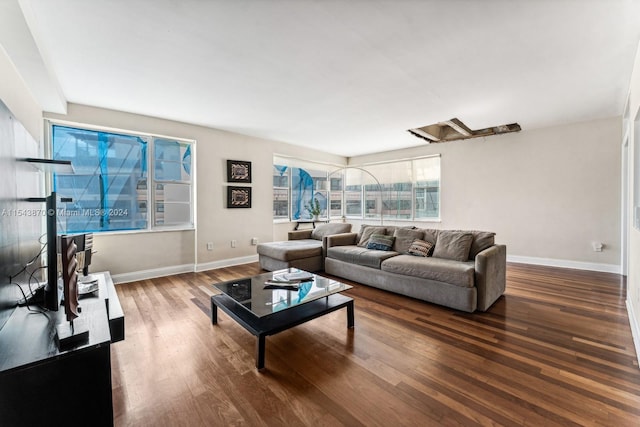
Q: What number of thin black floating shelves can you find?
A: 2